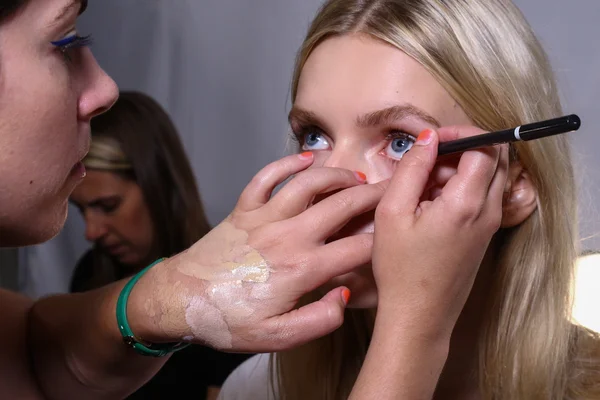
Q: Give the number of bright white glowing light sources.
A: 1